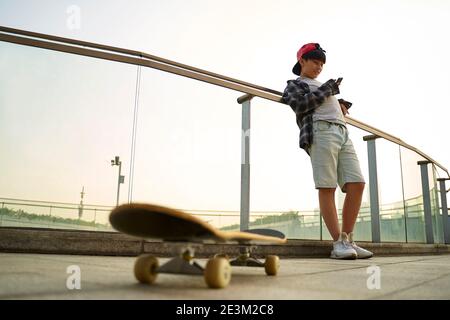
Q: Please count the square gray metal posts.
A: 4